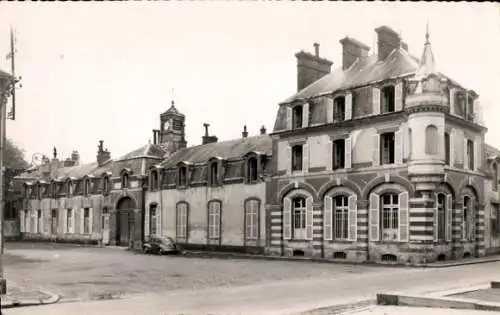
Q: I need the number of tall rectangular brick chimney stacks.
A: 3